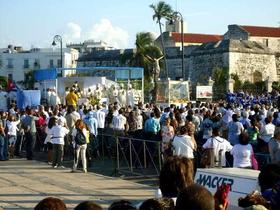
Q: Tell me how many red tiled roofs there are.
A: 2